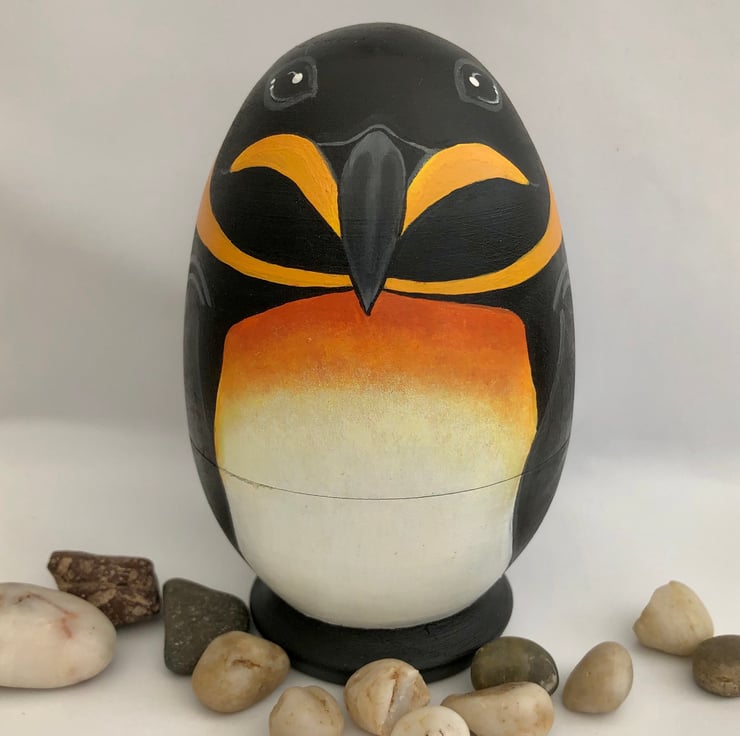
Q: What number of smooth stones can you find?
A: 11